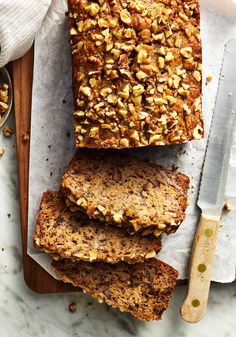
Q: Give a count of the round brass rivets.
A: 3